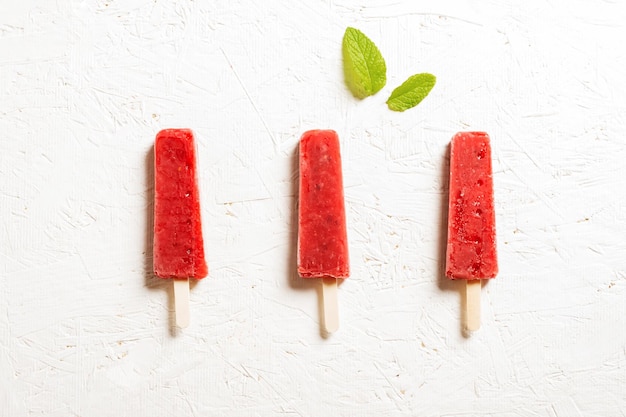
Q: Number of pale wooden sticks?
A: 3